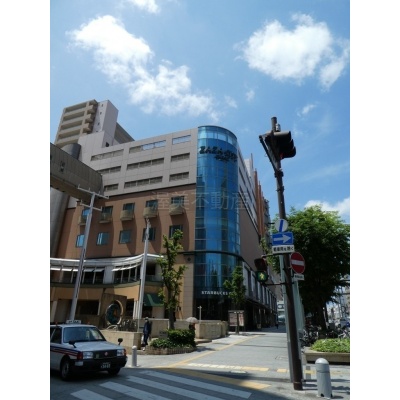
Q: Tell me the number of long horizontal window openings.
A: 9